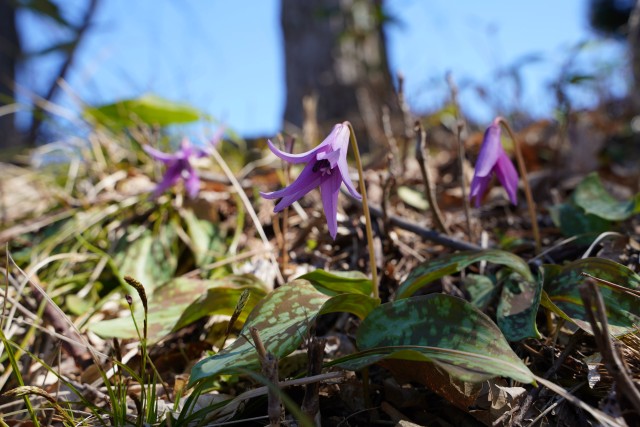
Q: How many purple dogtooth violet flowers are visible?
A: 3